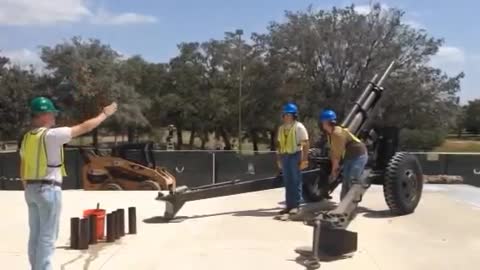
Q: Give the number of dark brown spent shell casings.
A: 7